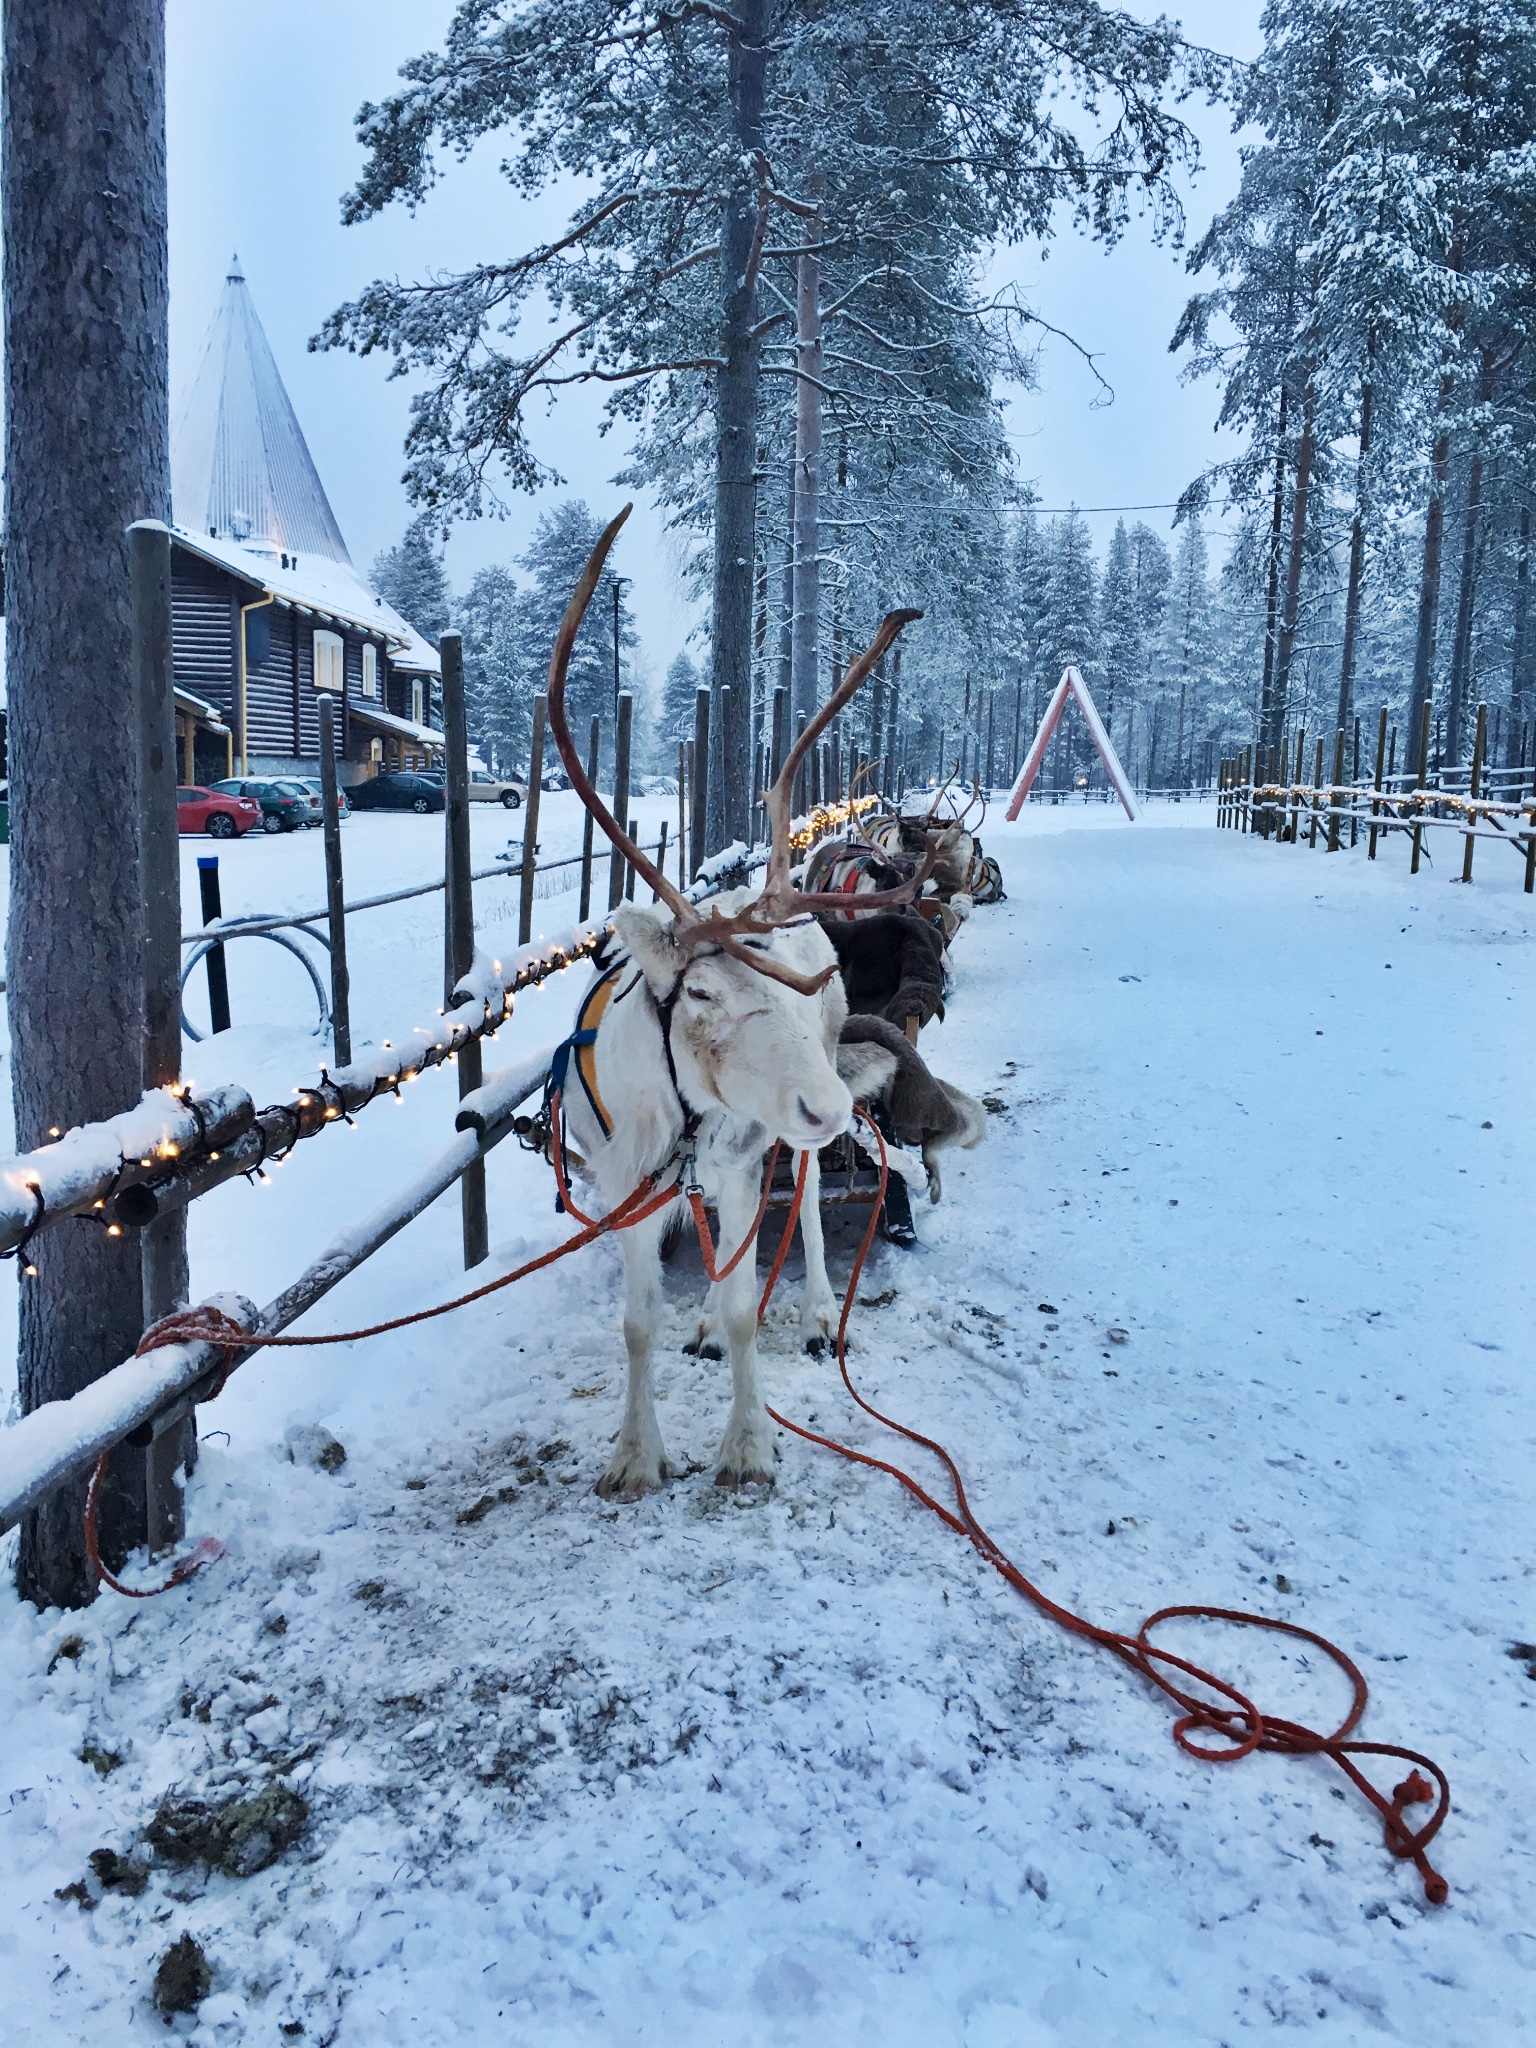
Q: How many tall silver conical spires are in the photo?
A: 1